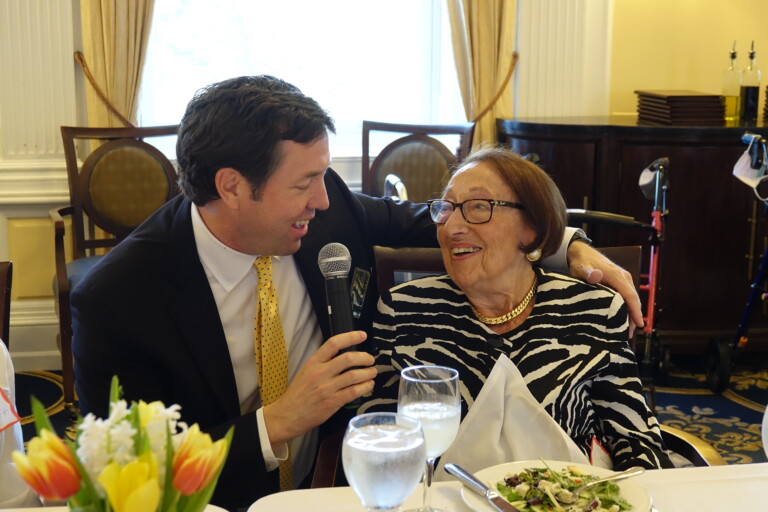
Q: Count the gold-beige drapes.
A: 2